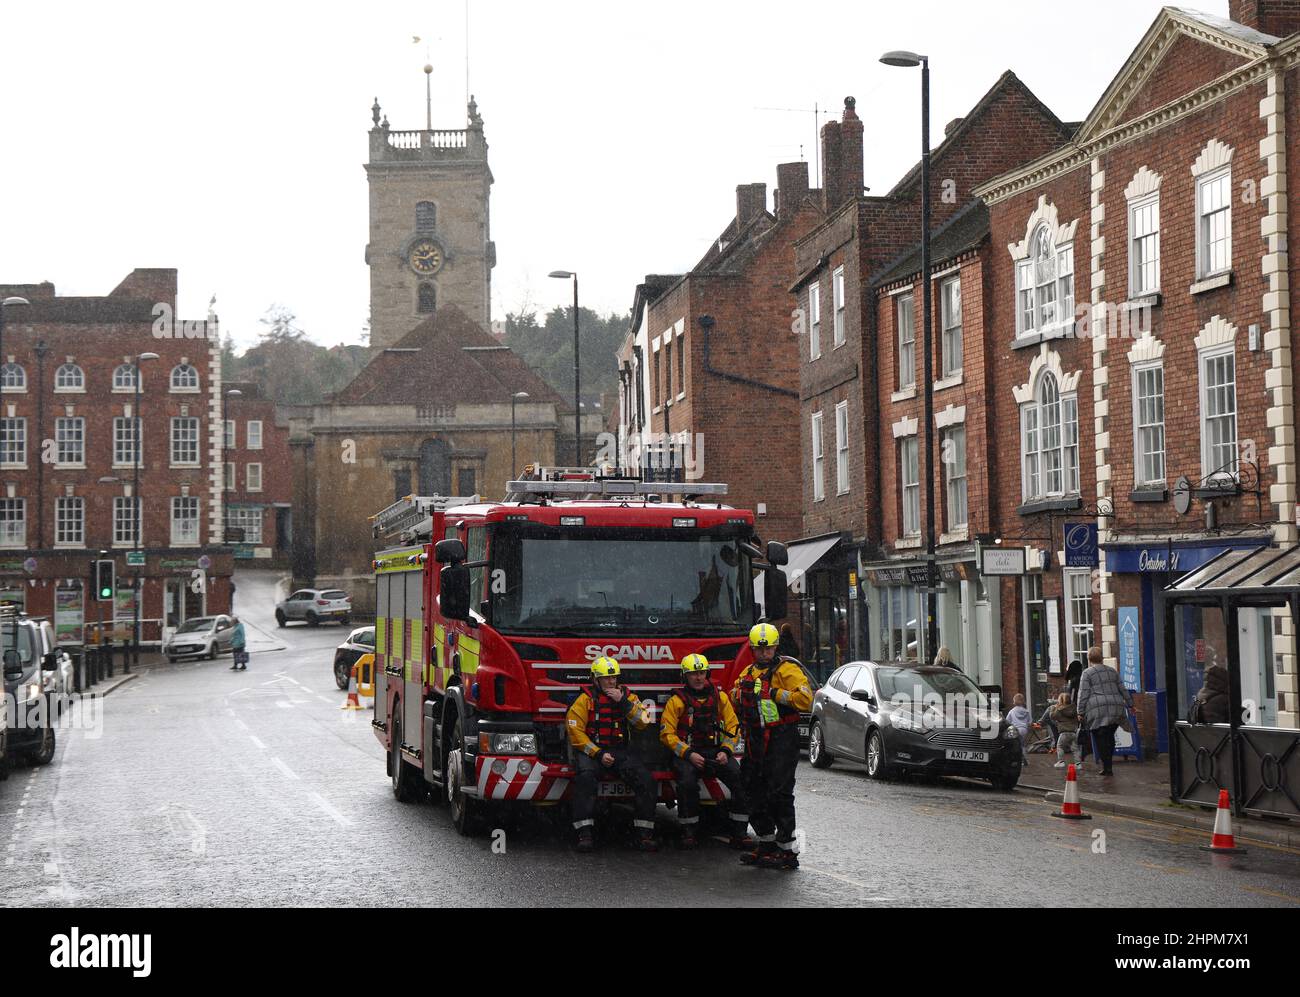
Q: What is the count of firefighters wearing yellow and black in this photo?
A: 3